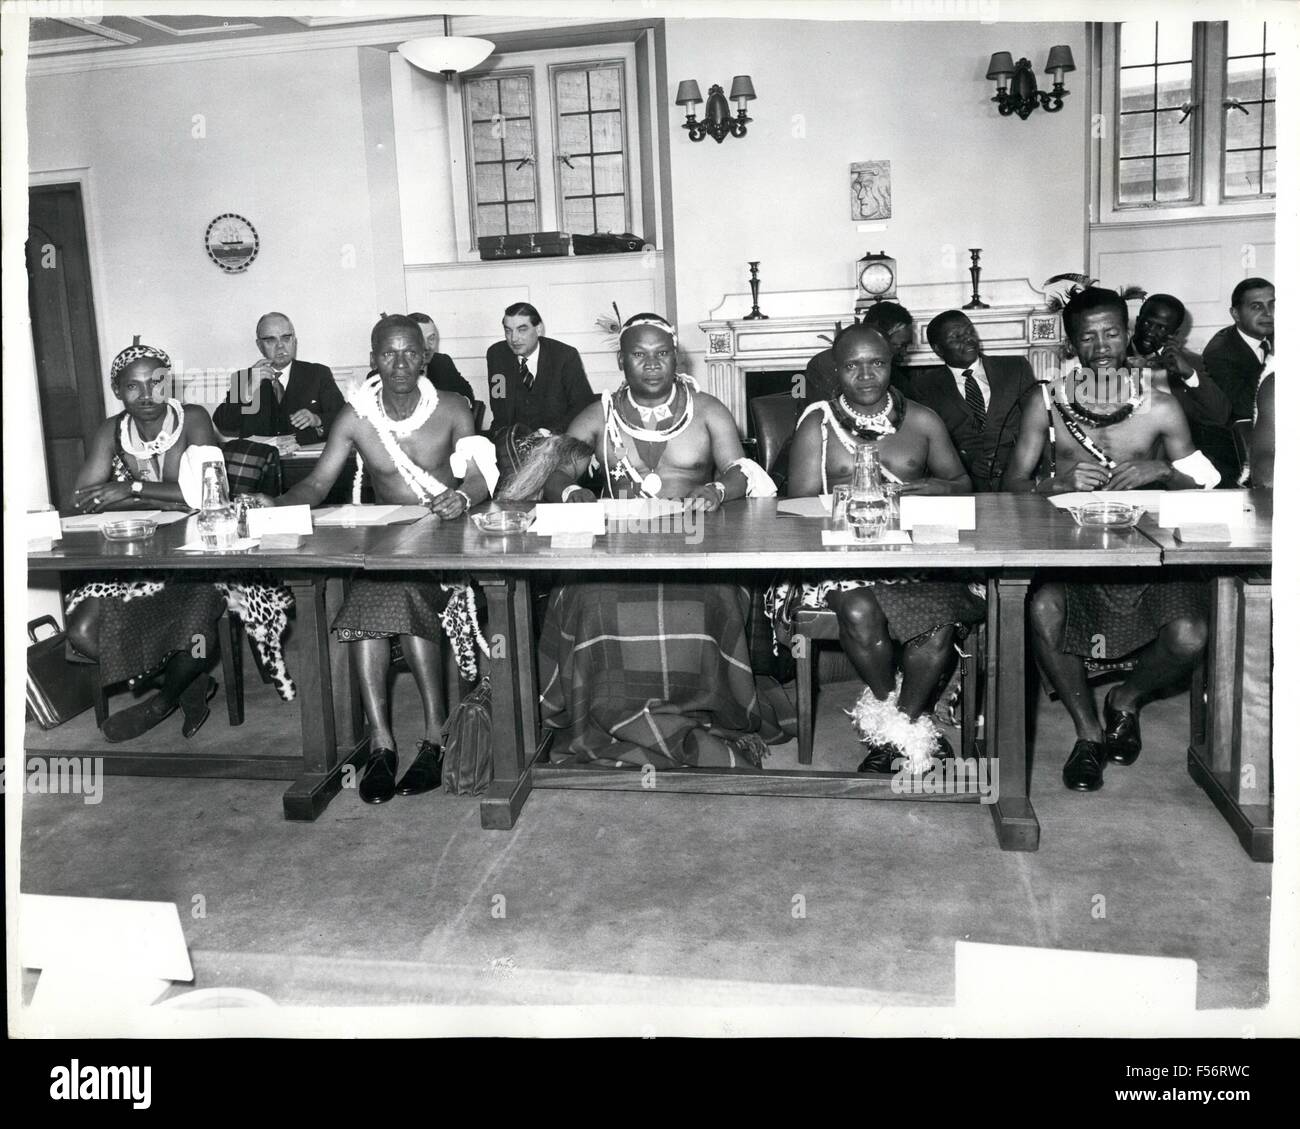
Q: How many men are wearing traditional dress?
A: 5